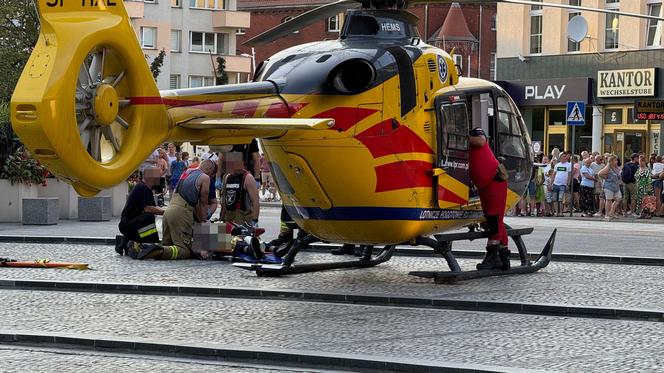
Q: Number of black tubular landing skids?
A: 2